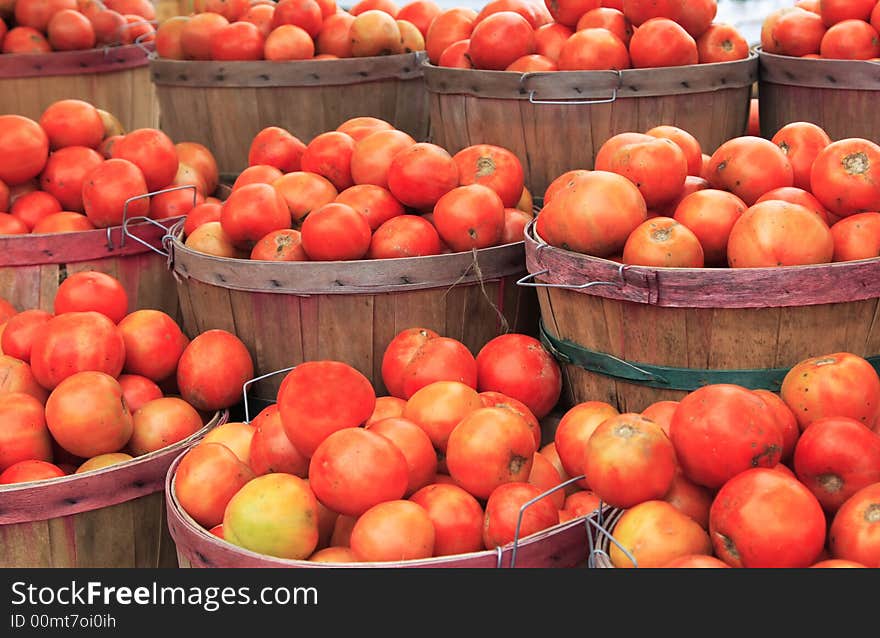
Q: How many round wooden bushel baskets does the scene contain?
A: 10